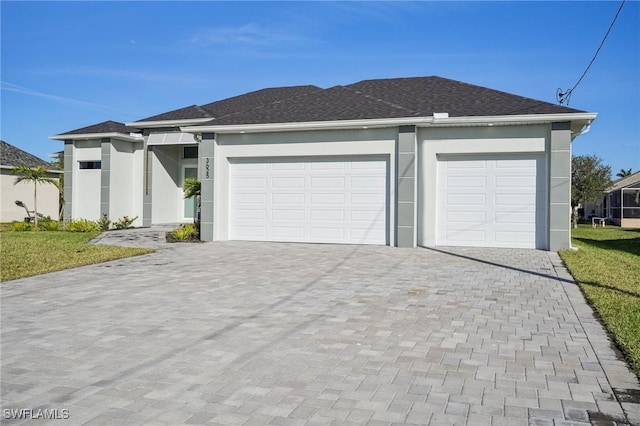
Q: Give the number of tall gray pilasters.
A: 6